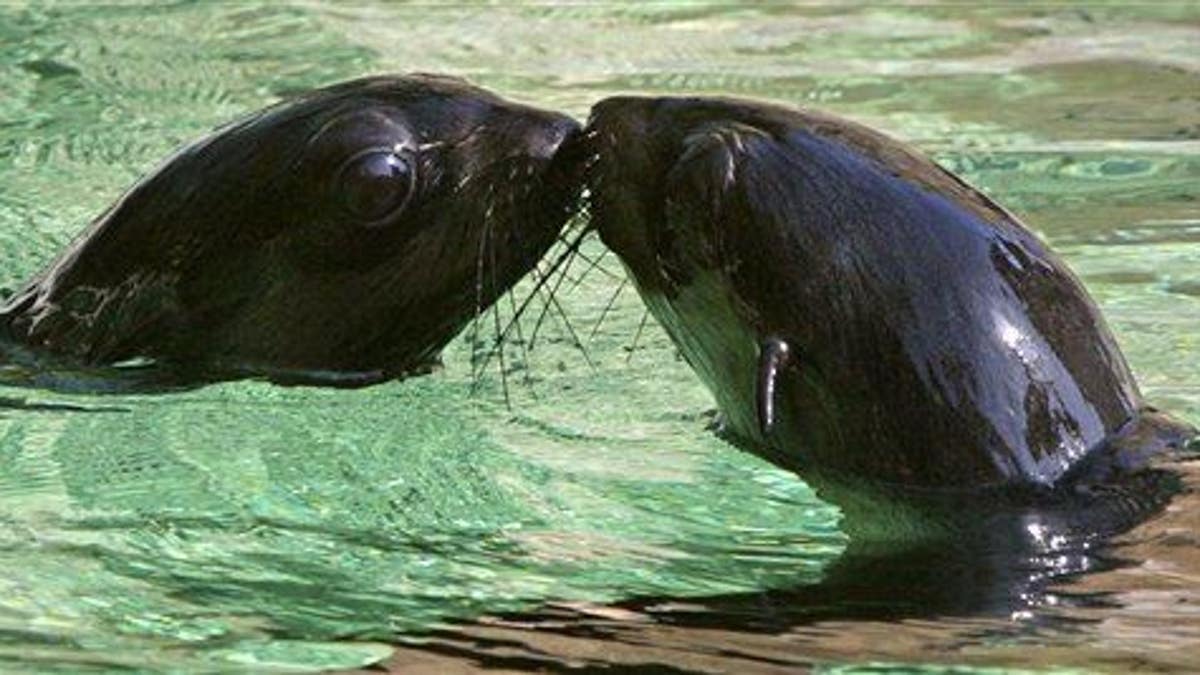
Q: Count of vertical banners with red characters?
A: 0